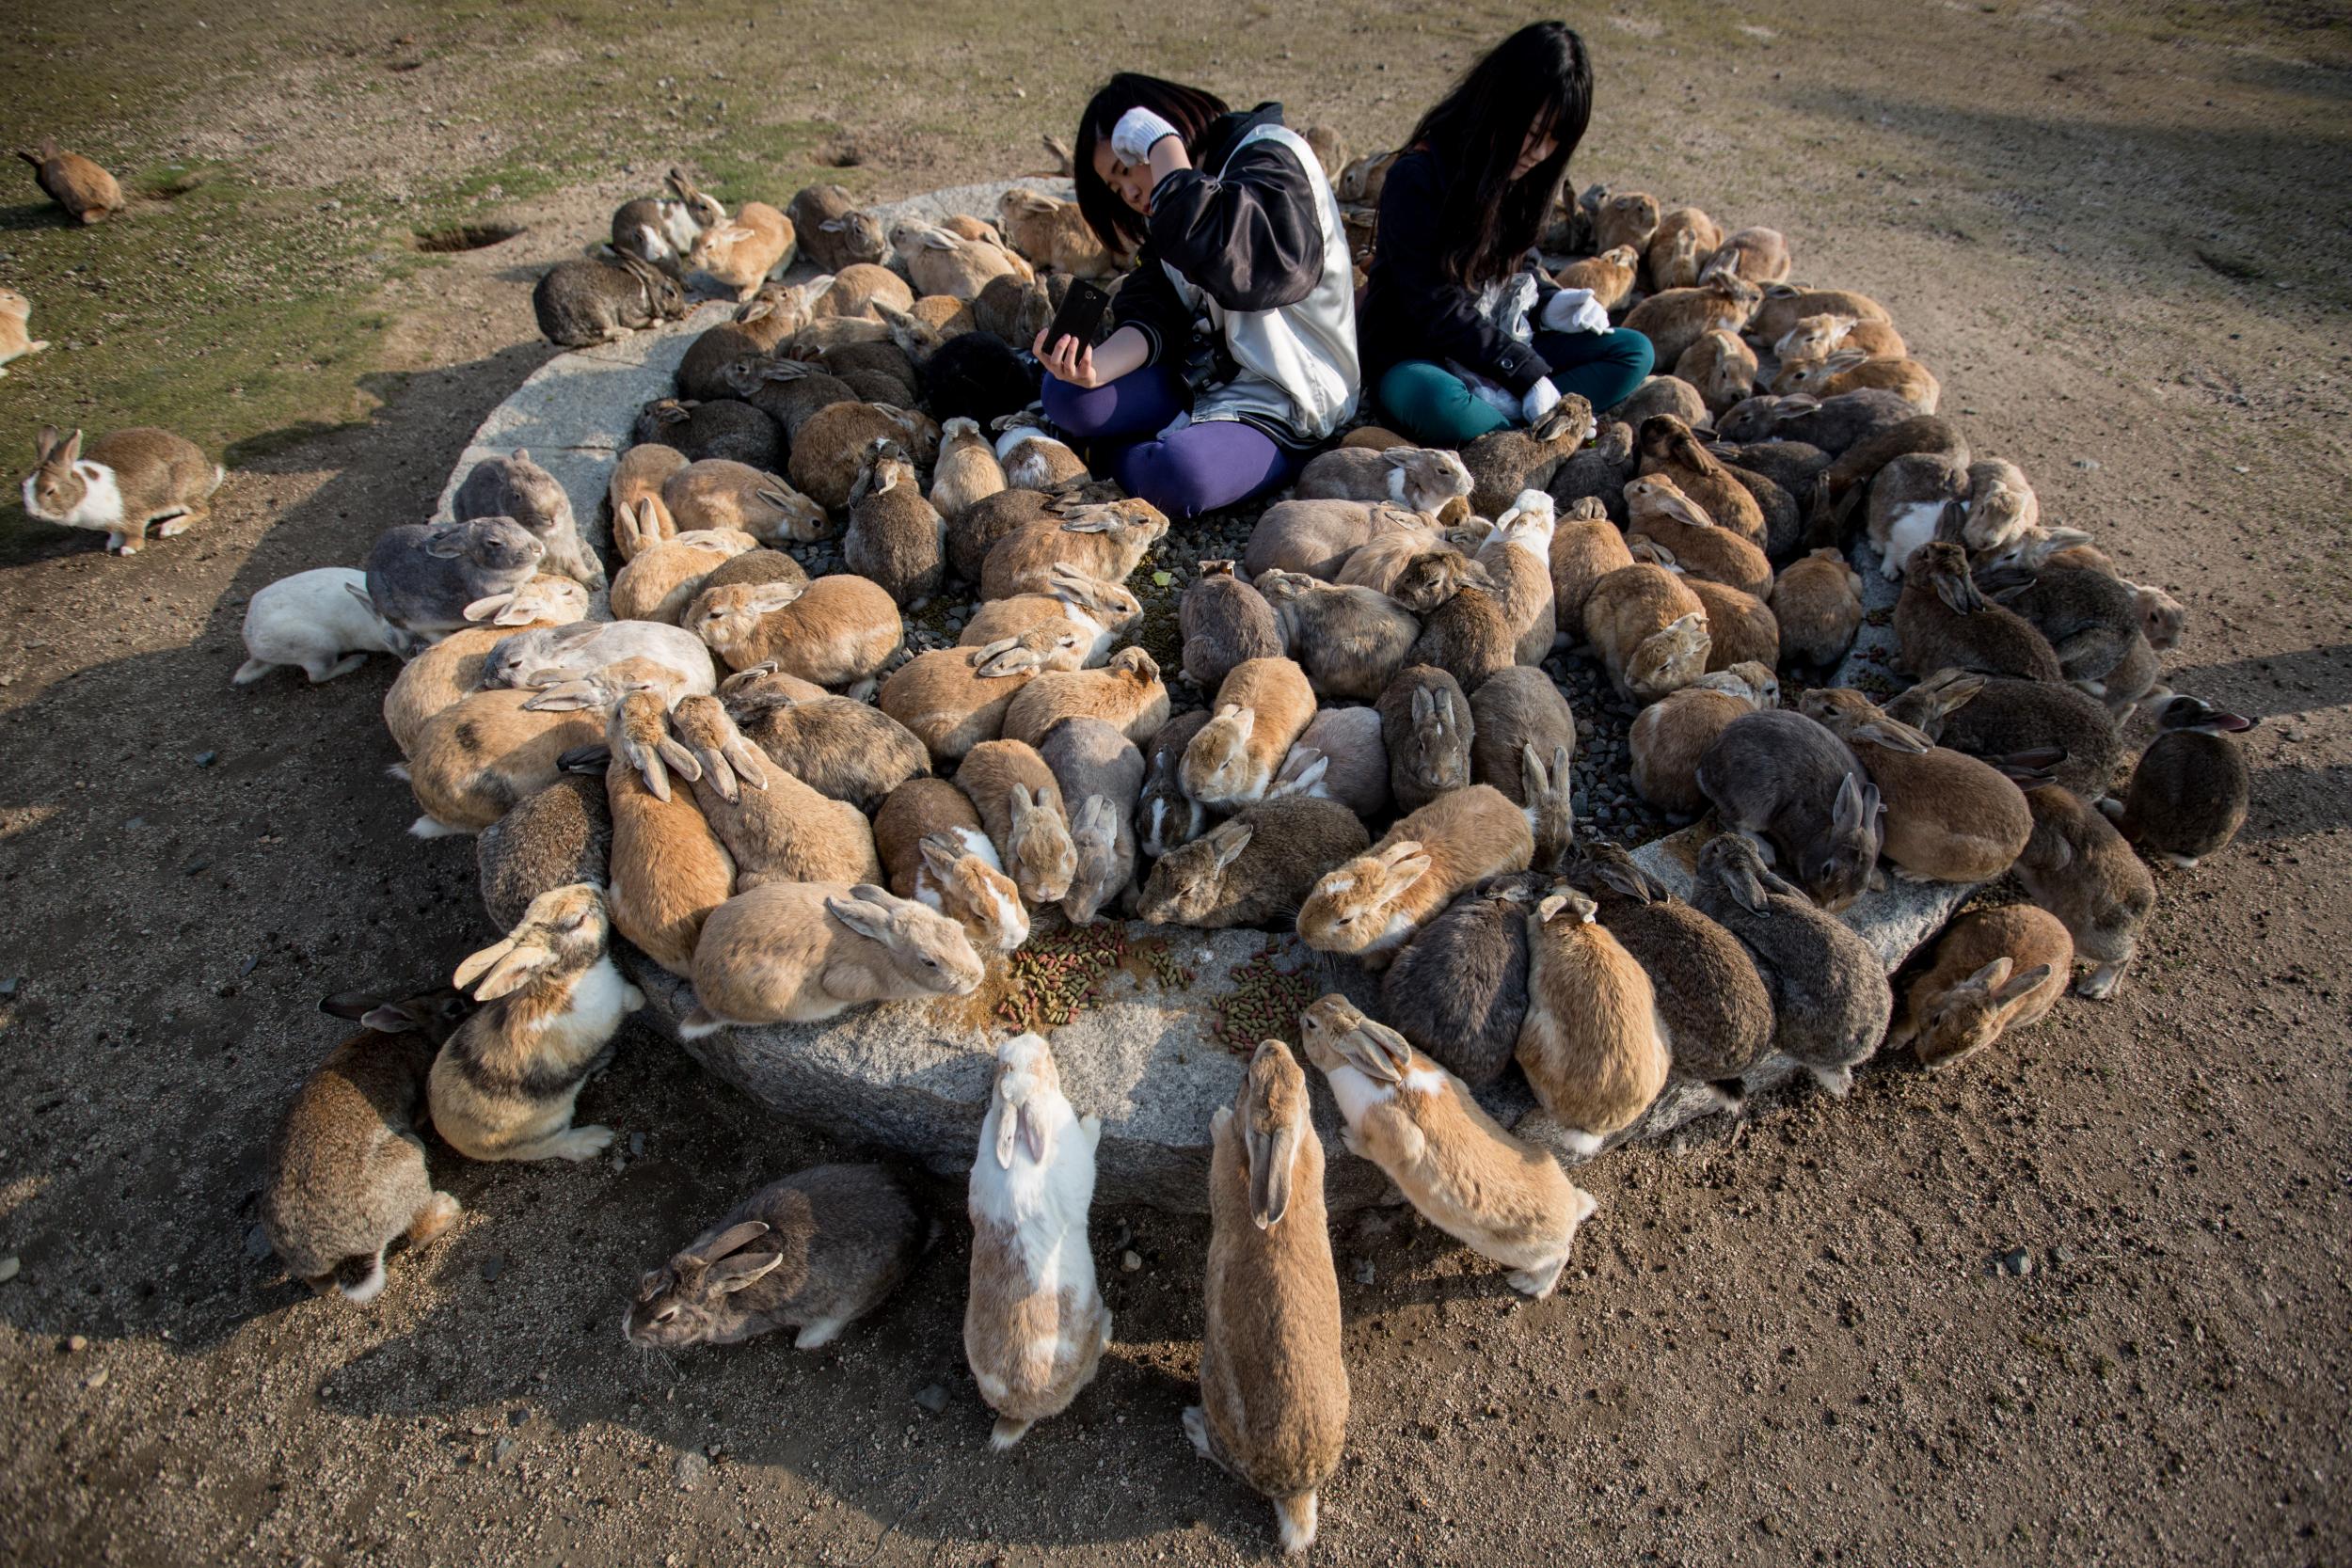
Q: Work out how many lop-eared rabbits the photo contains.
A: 0